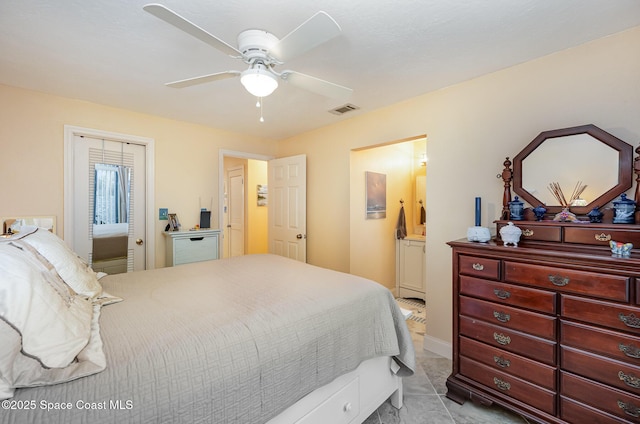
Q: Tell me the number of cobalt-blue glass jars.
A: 4